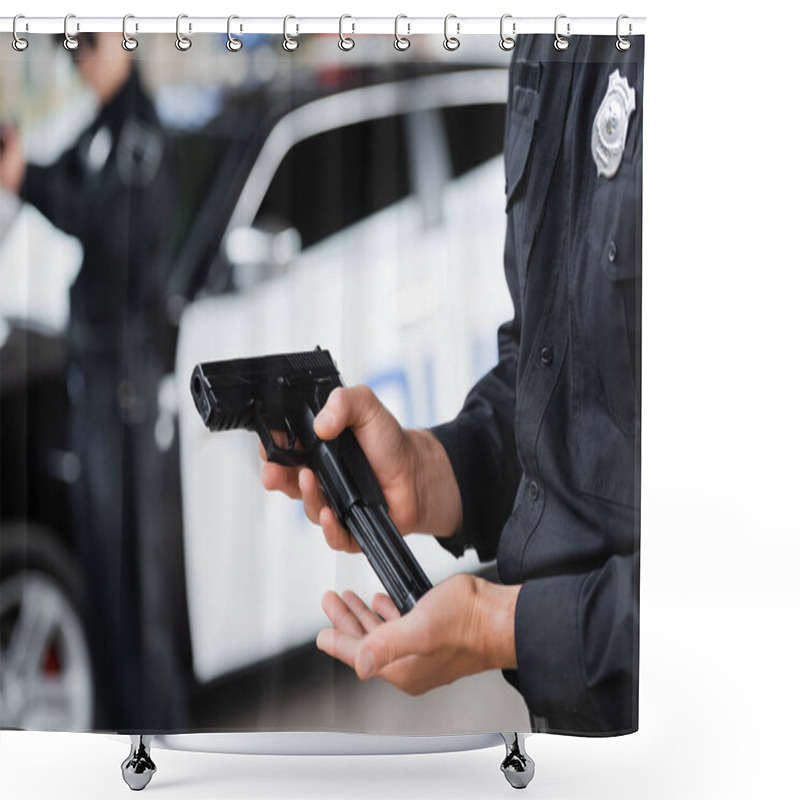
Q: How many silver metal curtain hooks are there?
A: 12